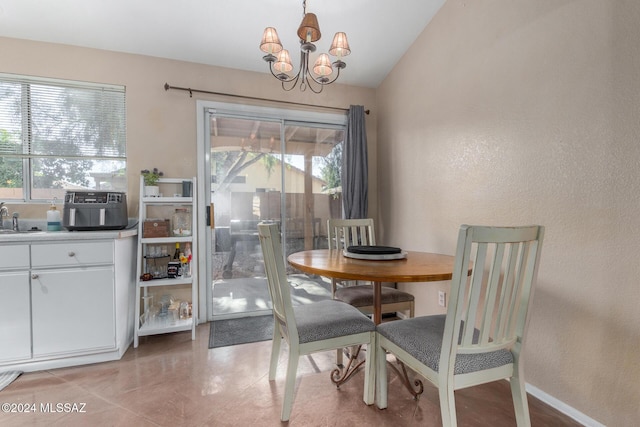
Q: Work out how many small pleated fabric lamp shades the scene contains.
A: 5